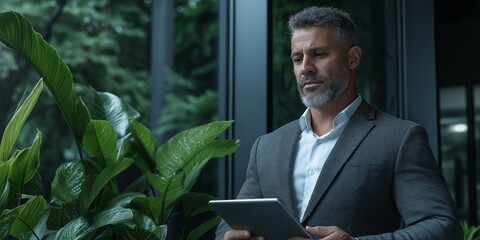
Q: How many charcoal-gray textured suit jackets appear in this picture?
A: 1